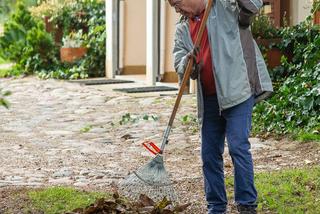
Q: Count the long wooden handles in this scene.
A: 1